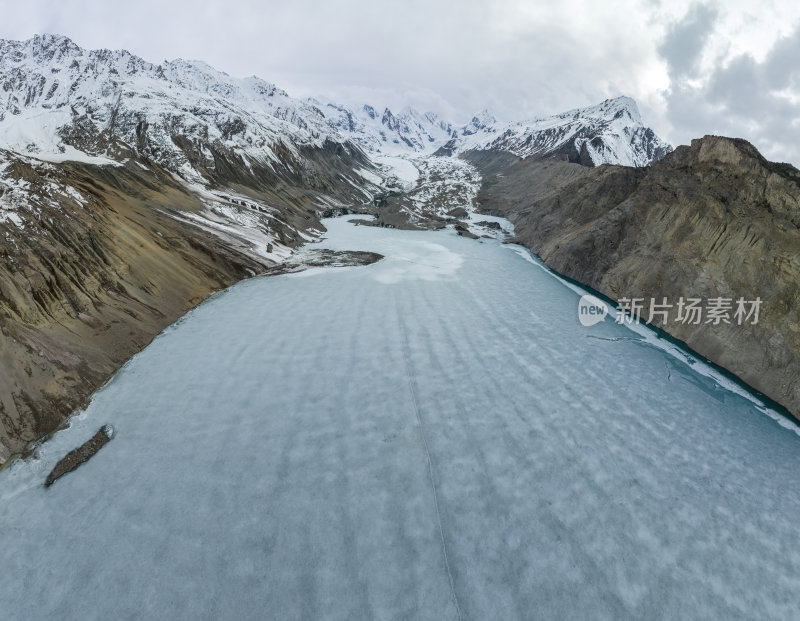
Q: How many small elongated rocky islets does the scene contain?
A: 1